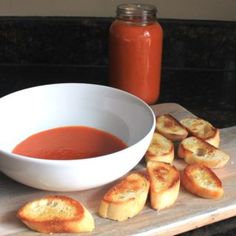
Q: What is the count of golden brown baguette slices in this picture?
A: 8